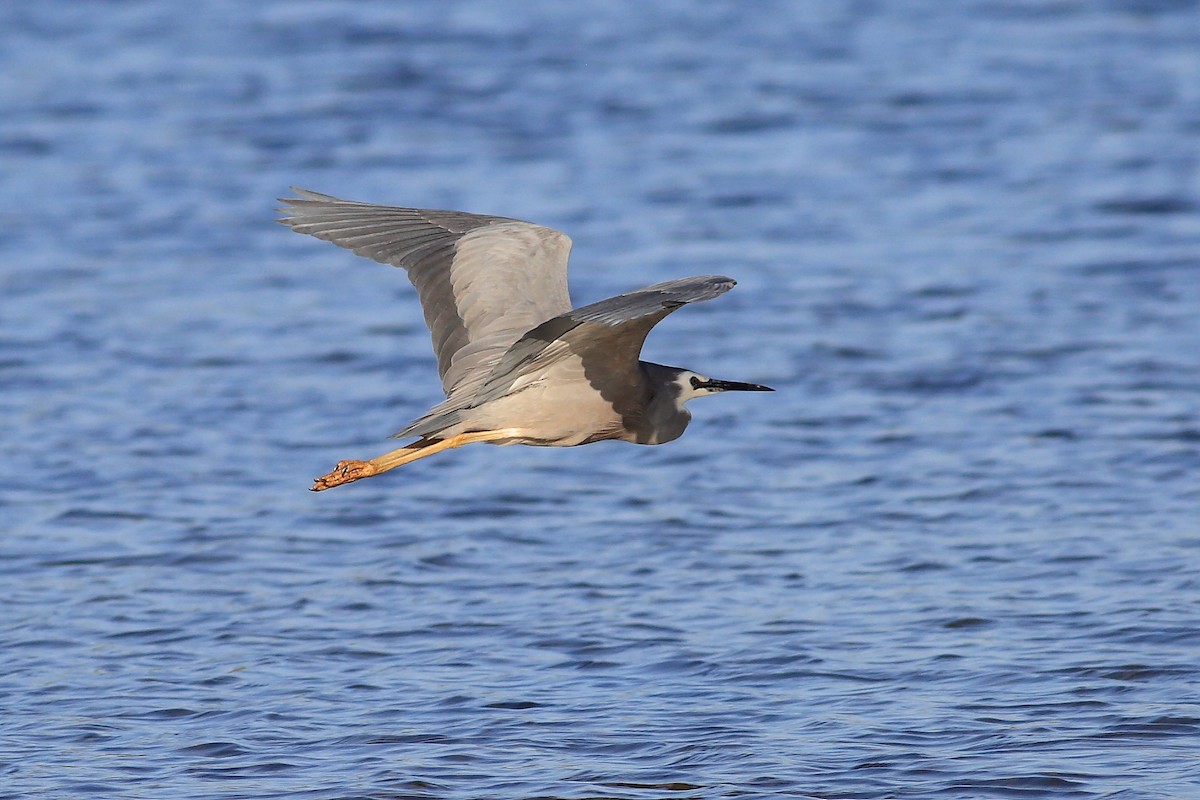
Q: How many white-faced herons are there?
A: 1